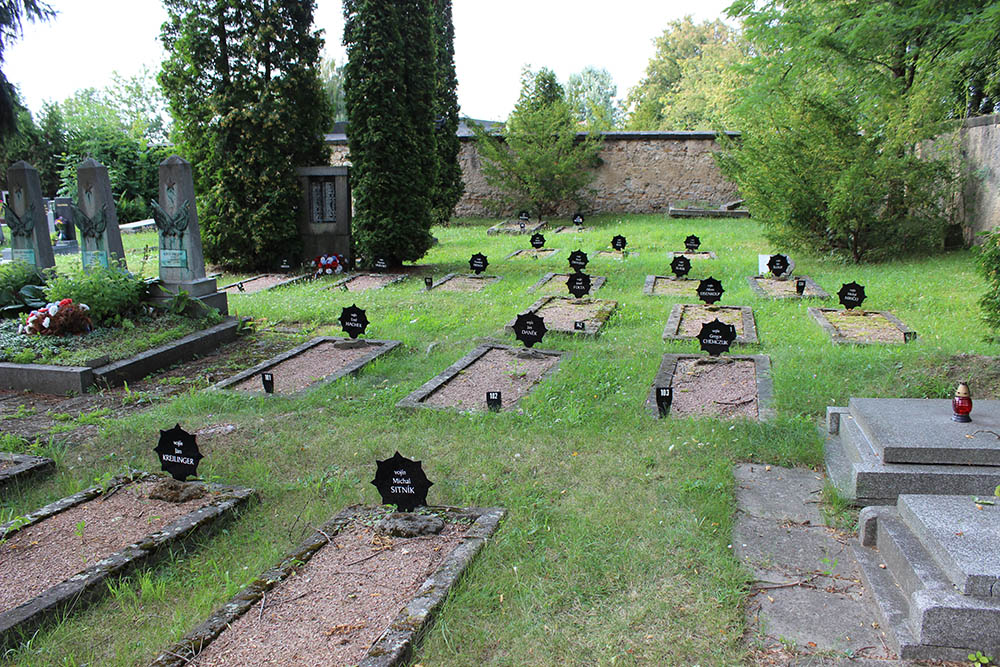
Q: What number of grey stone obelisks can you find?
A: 3